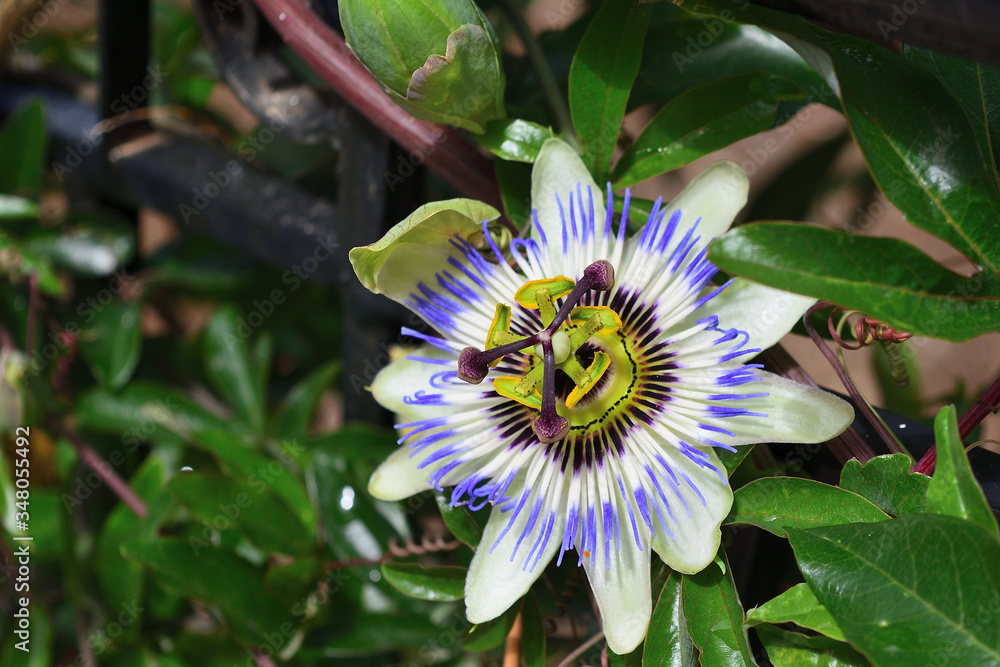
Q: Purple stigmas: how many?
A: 3